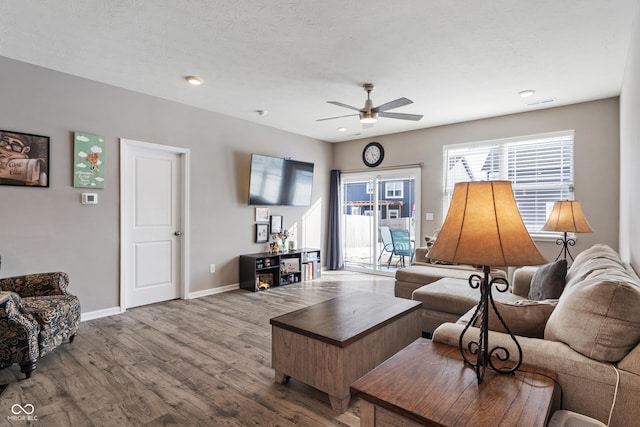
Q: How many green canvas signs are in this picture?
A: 1